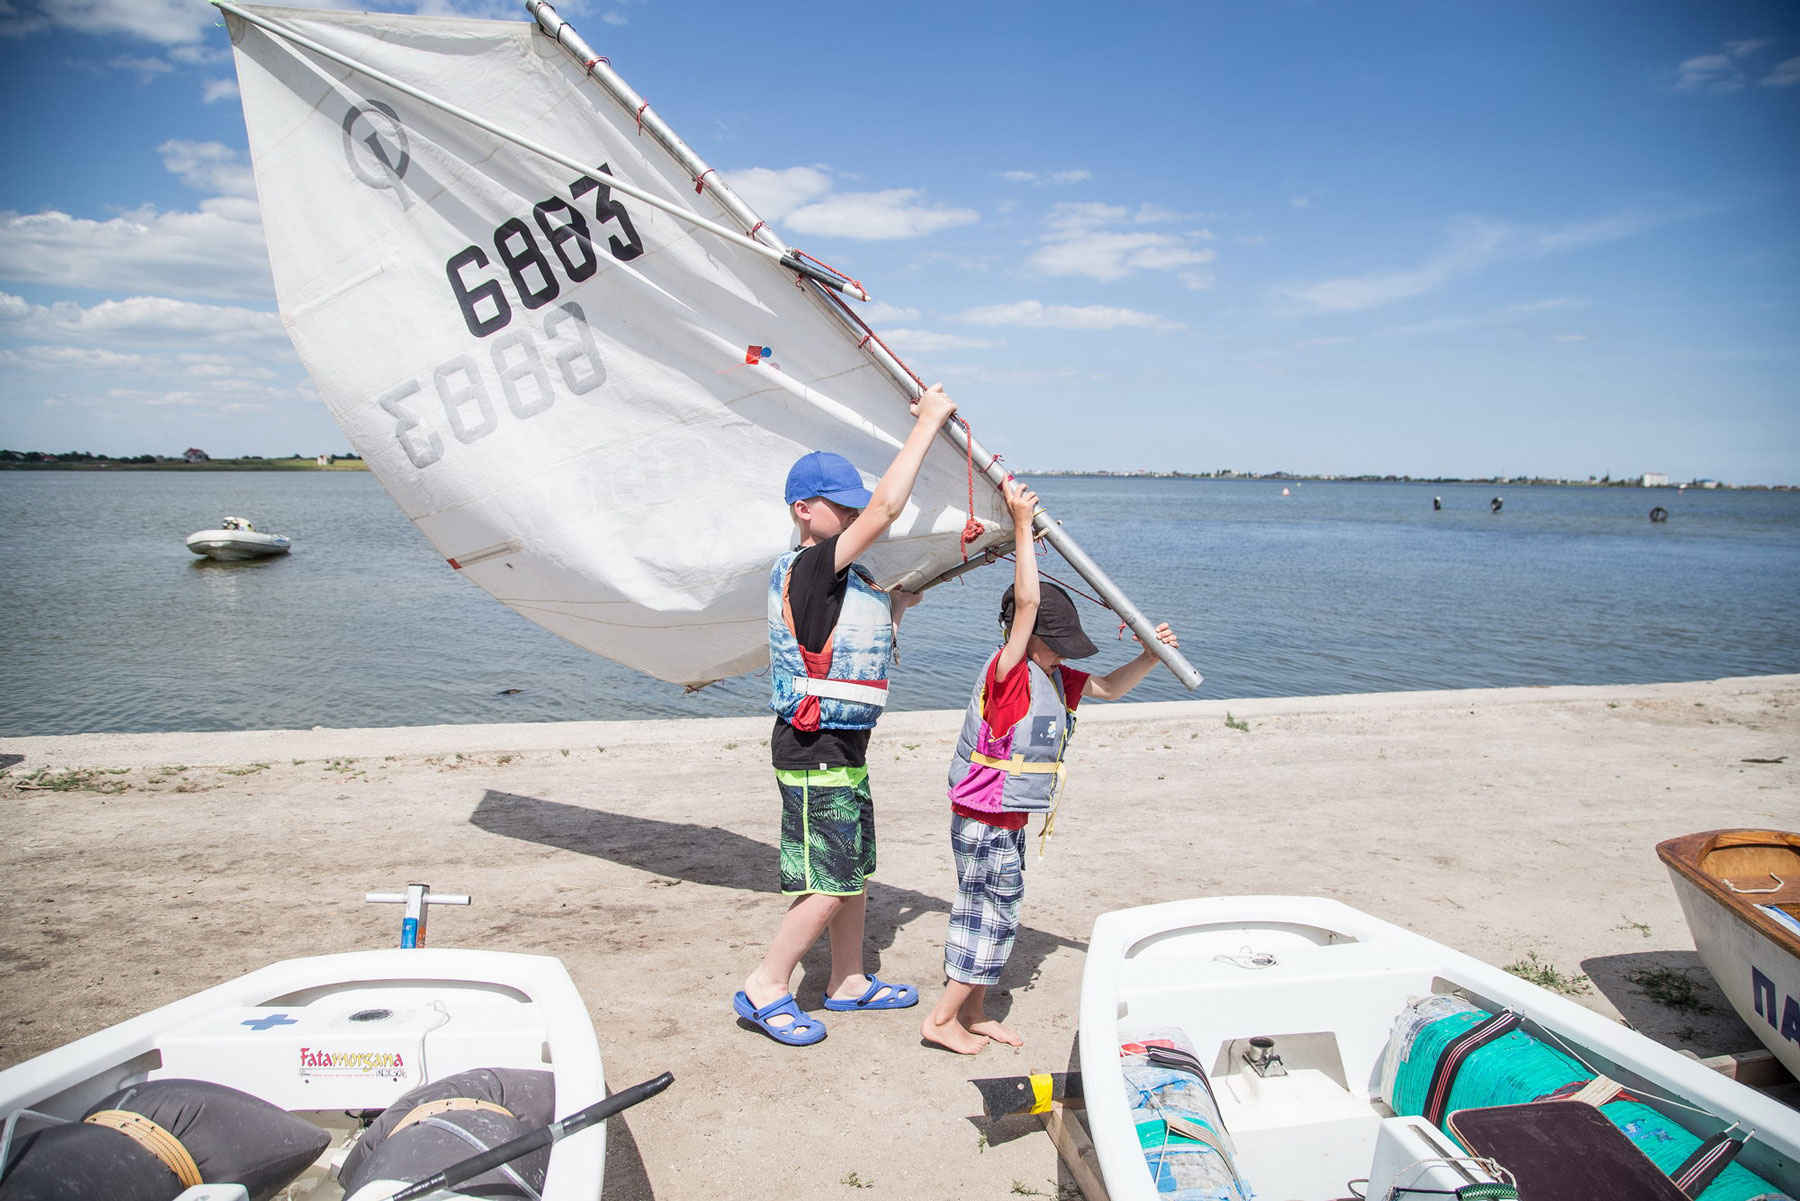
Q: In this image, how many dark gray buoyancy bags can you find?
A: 2